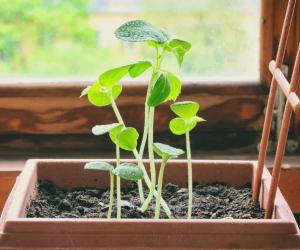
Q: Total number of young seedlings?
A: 7